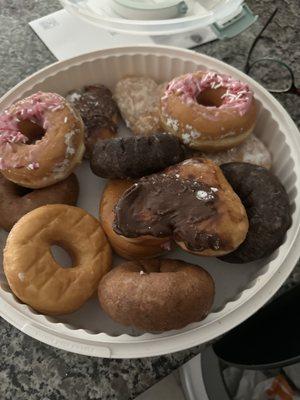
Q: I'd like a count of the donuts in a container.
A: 12